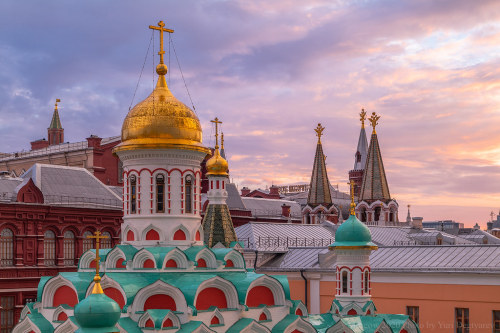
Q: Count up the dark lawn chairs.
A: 0